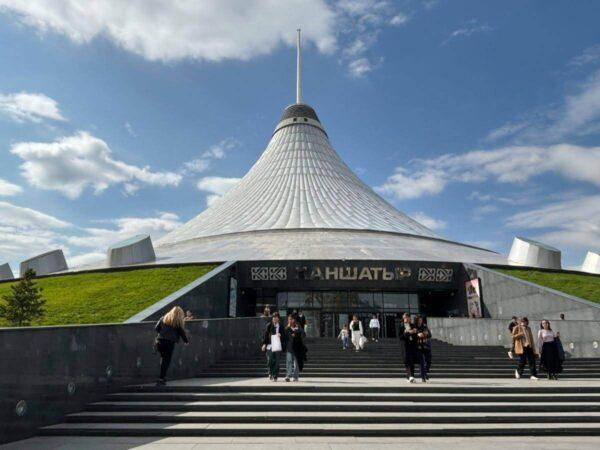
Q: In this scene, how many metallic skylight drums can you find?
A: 5